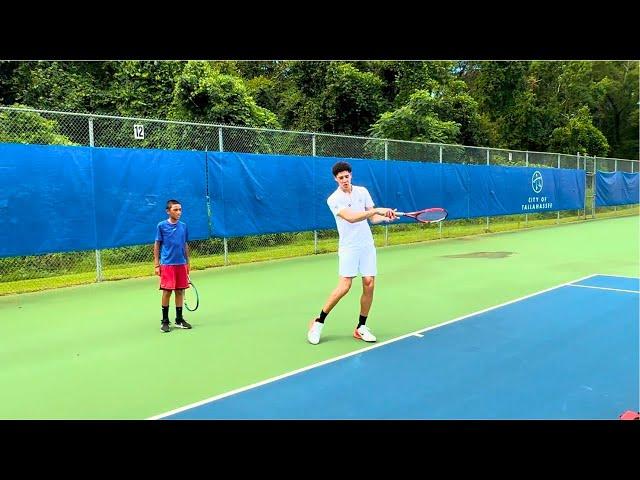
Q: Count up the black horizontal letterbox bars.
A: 2